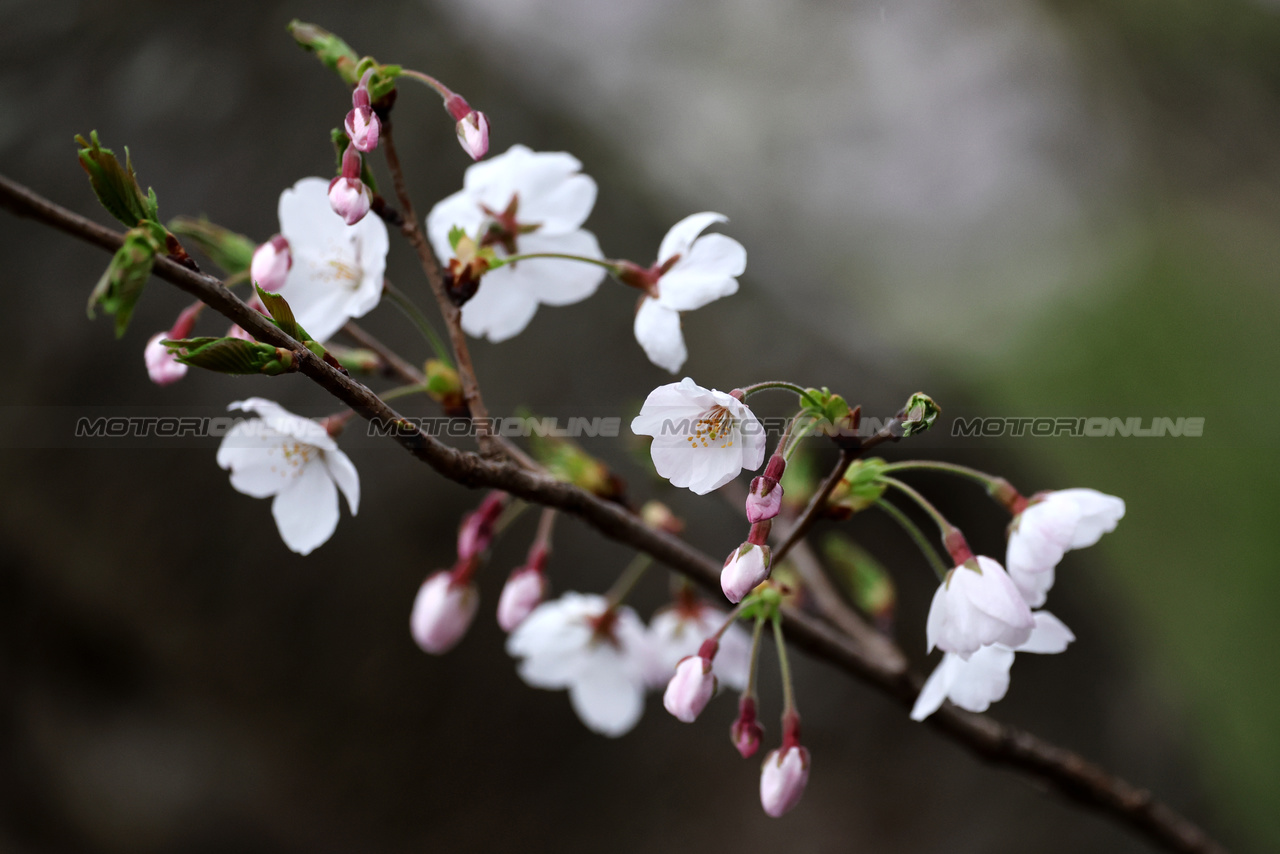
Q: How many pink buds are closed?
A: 14